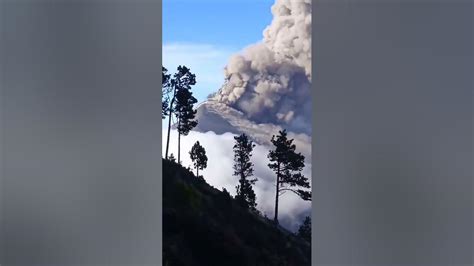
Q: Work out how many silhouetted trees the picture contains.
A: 5